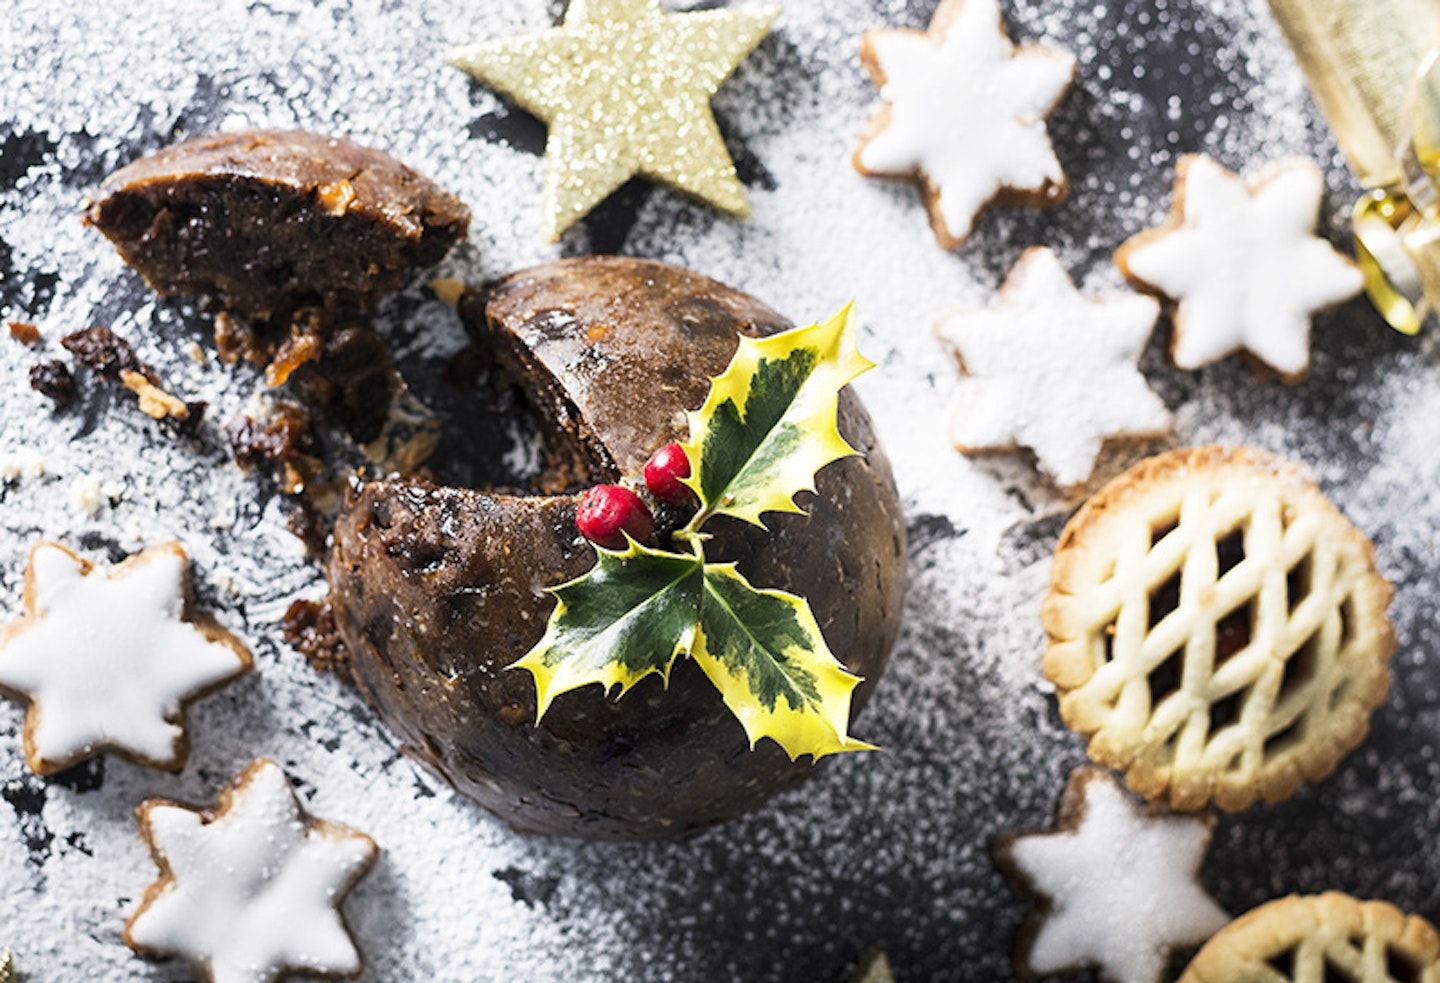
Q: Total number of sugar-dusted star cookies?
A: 6